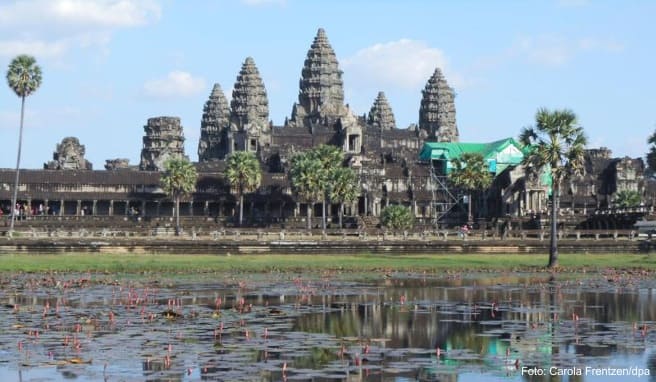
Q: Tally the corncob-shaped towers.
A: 5